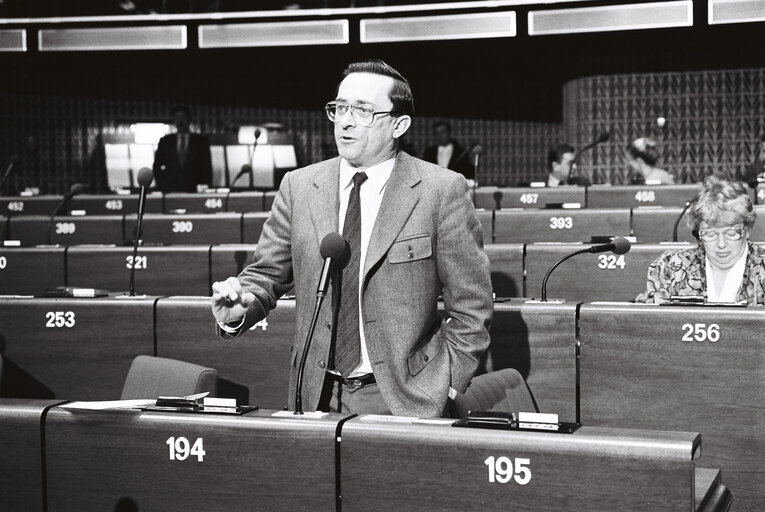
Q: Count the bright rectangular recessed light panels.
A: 6